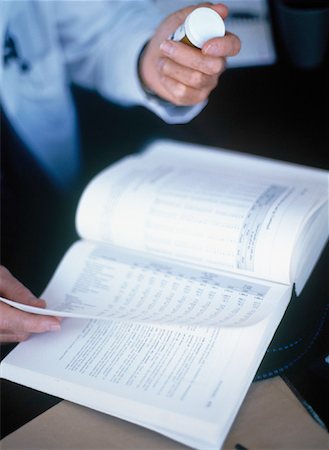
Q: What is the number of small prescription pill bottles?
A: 1